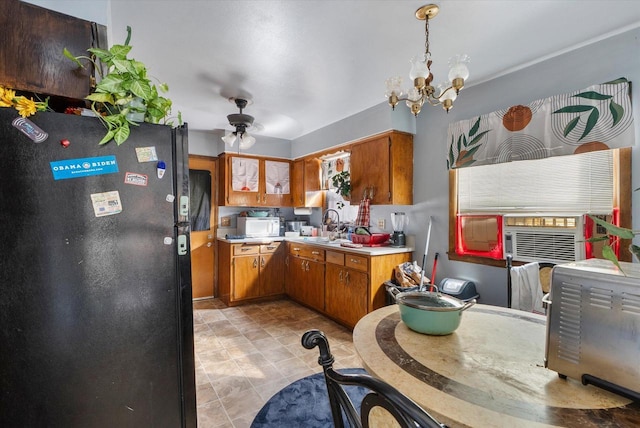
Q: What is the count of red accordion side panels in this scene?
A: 2